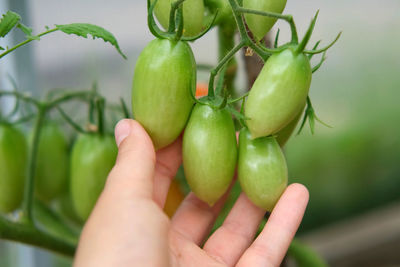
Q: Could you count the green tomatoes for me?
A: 10